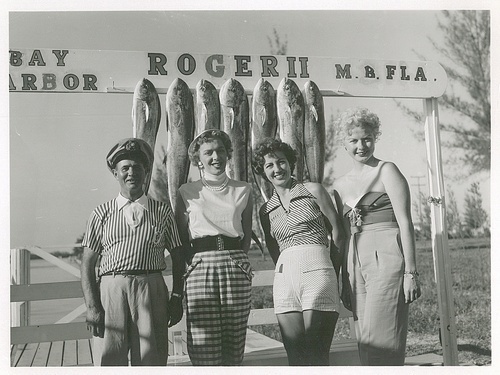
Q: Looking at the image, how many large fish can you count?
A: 7